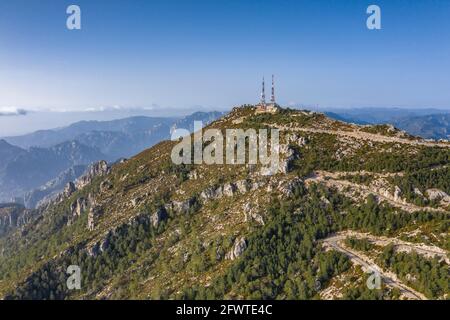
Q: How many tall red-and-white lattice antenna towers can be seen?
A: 2